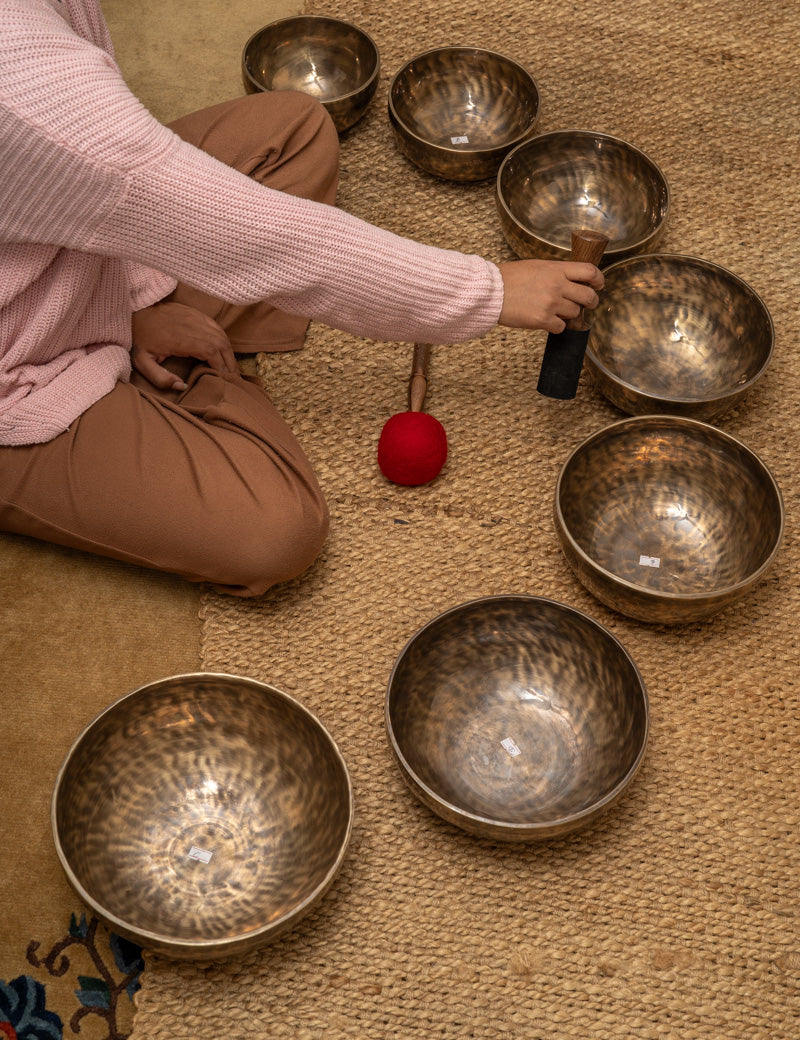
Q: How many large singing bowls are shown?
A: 7